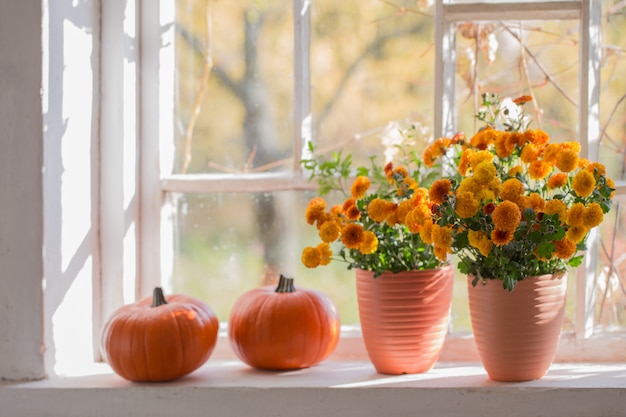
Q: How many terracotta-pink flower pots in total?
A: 2